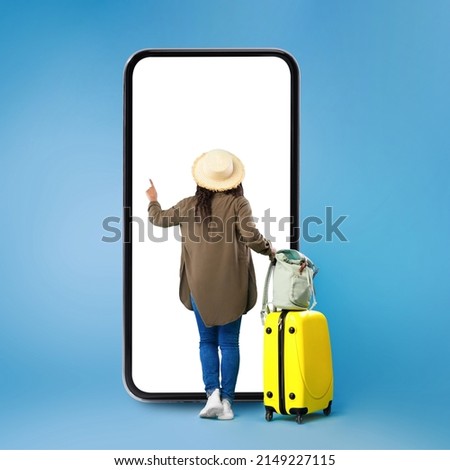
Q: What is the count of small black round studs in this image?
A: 4